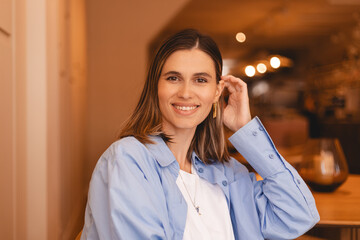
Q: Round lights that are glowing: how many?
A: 4